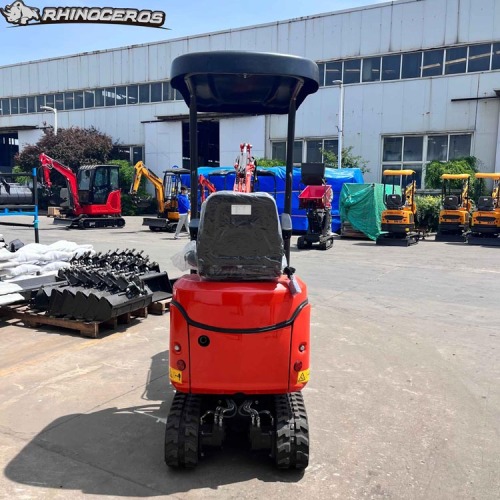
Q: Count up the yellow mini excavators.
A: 4